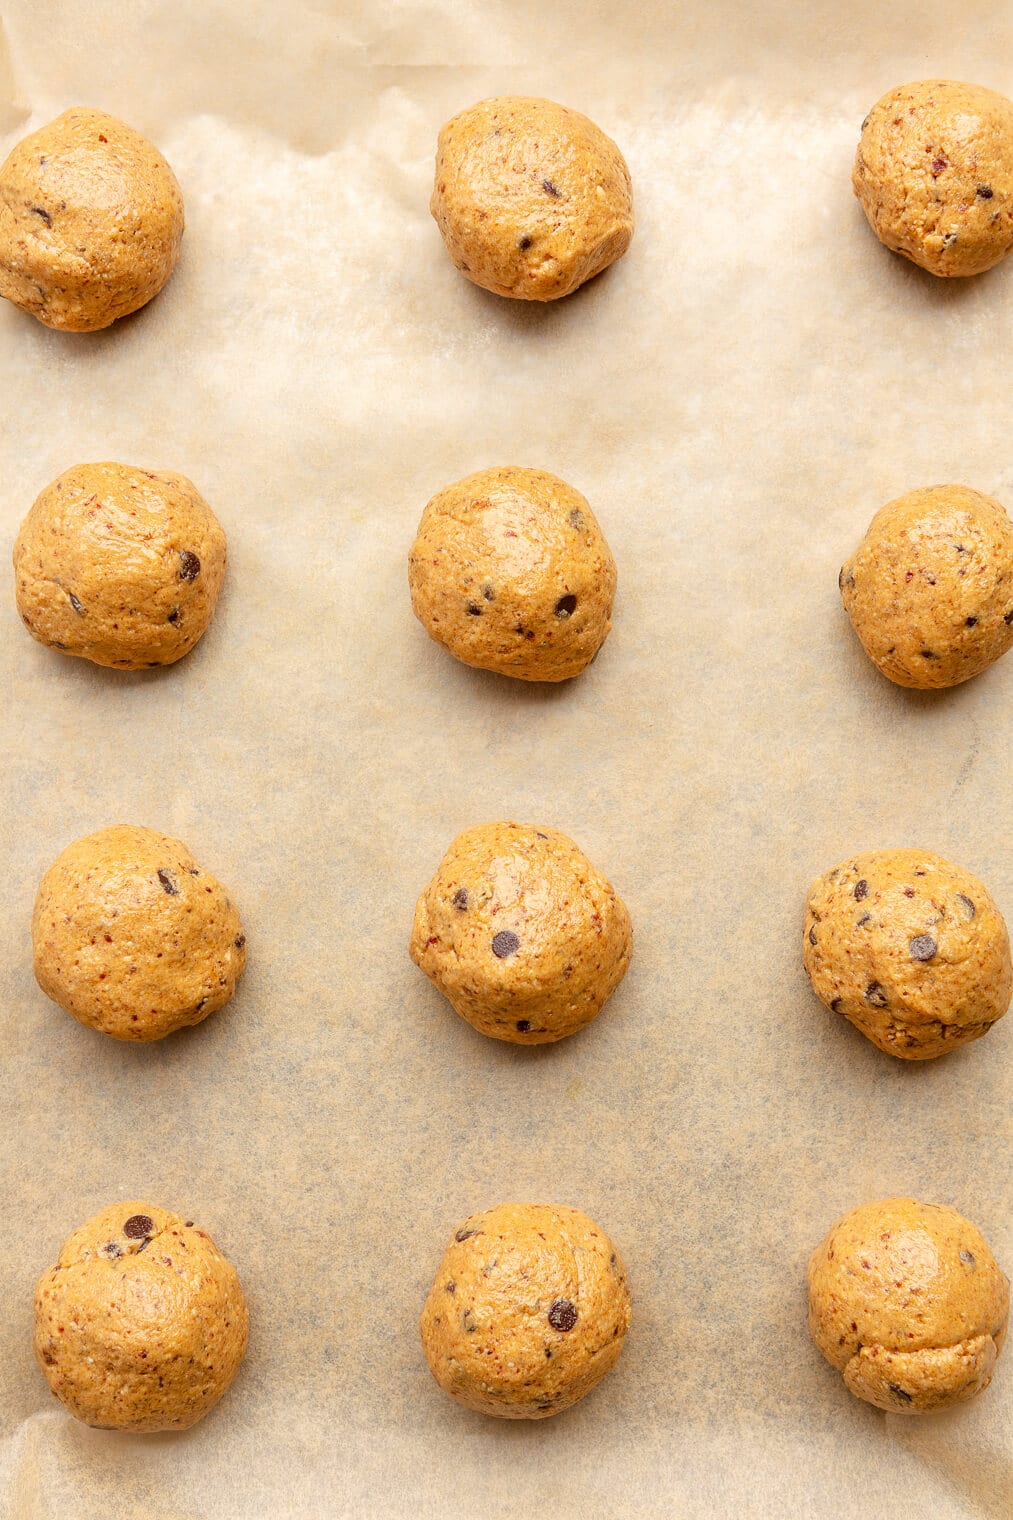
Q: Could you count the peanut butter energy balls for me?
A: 12